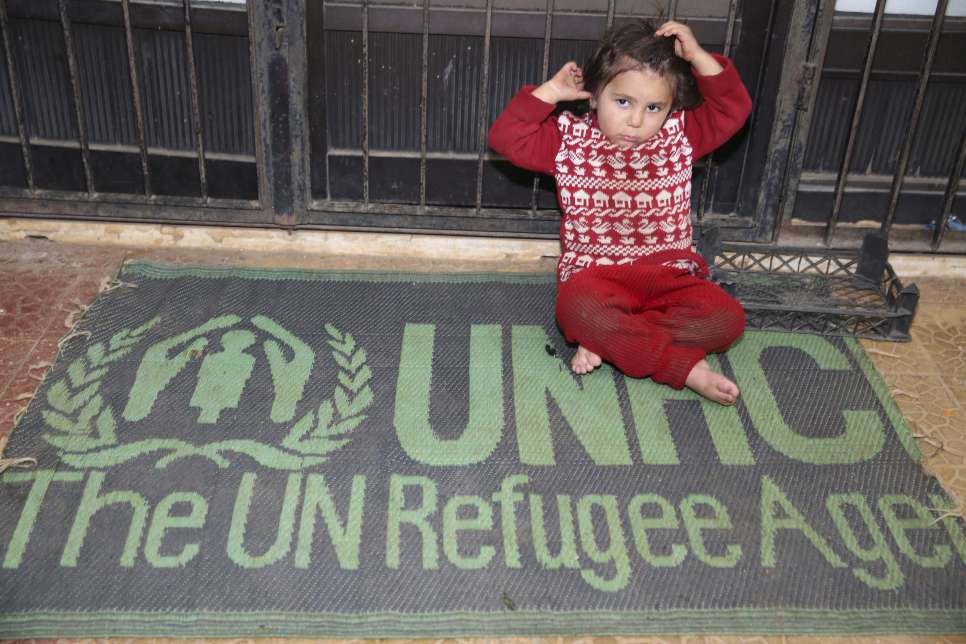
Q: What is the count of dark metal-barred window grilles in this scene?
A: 3